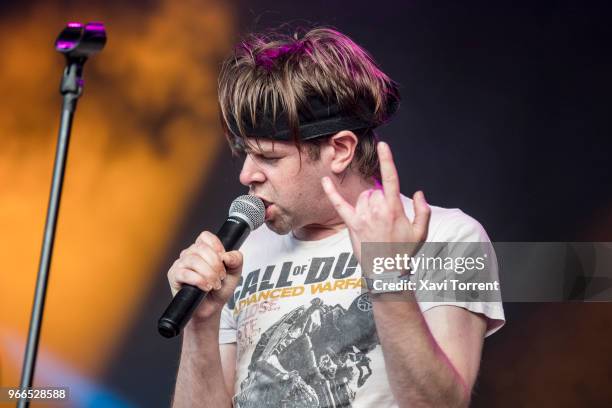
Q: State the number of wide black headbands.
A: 1